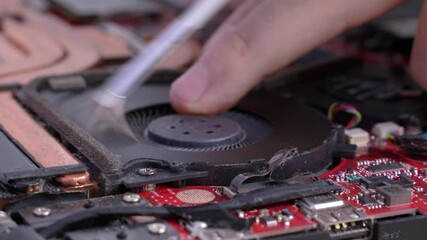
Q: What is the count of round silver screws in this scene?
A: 4